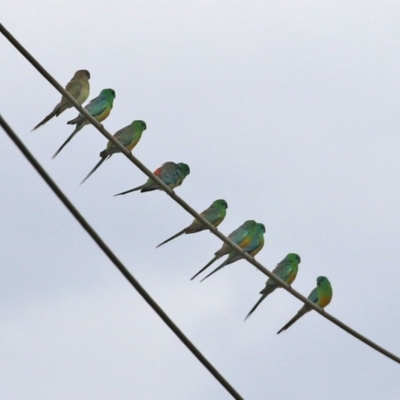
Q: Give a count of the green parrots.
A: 8